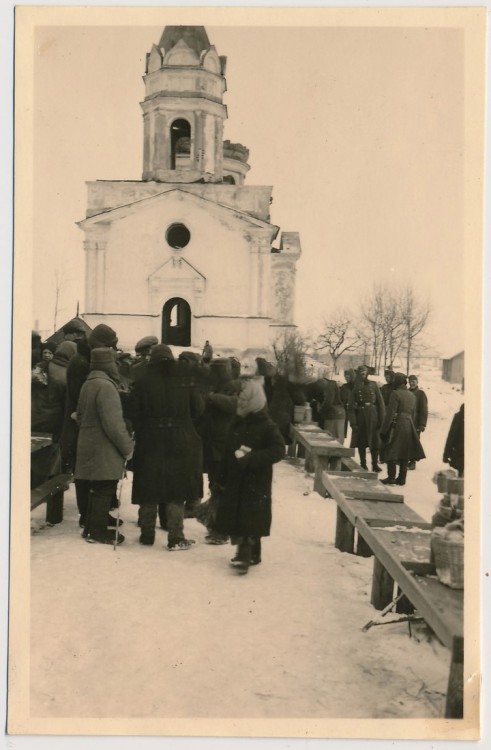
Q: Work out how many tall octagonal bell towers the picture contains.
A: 1